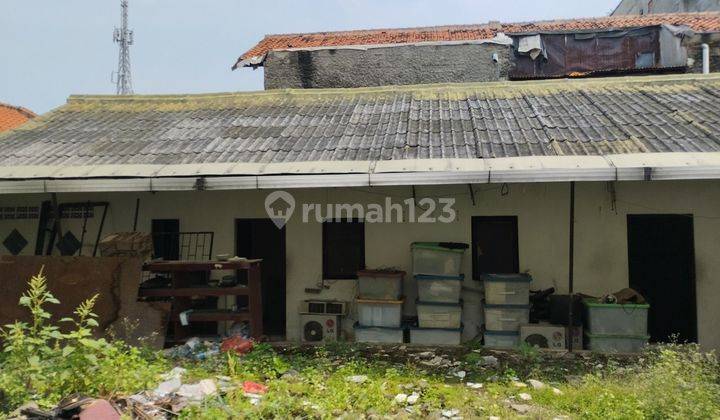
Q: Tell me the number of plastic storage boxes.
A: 12